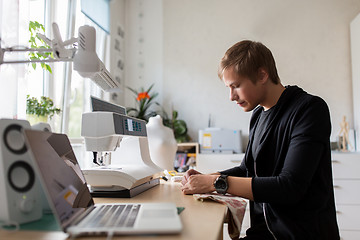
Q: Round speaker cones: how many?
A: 2